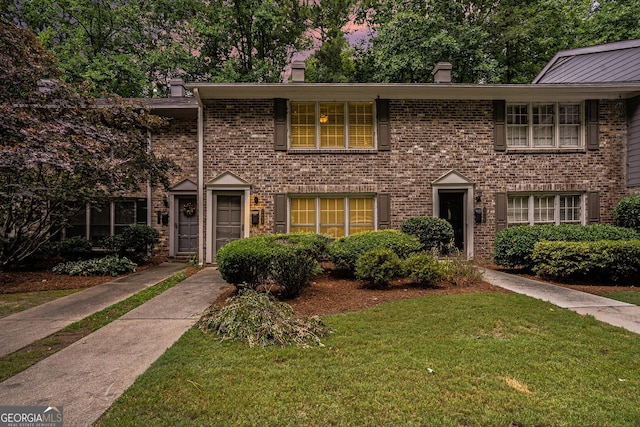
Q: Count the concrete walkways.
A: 3